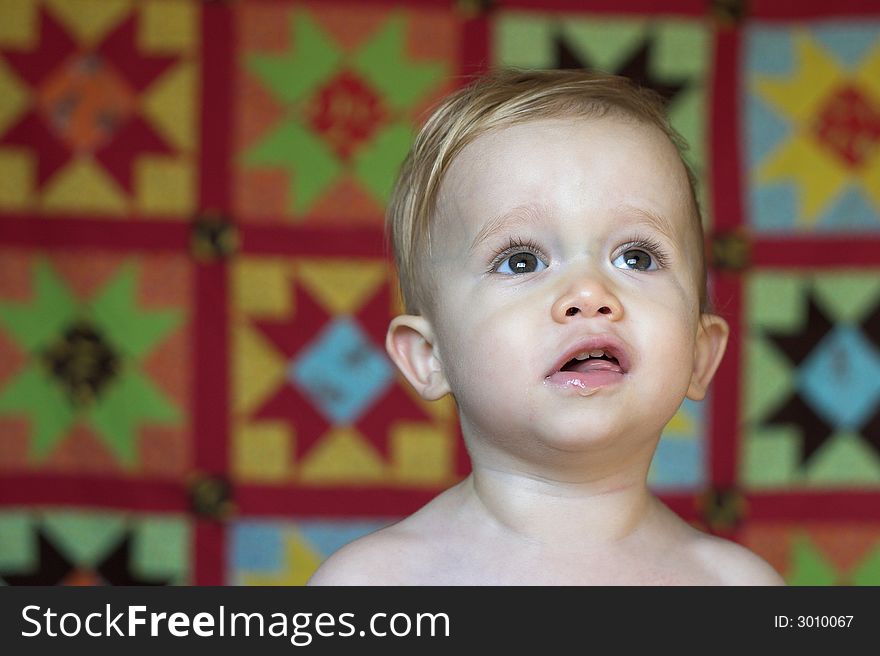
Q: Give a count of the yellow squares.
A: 7